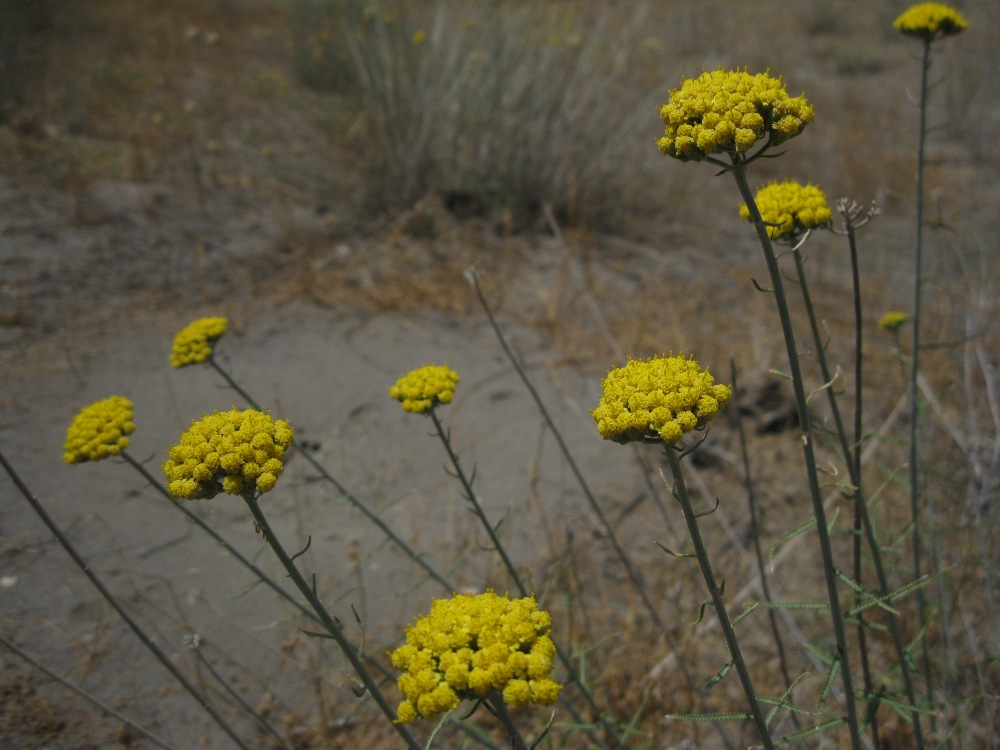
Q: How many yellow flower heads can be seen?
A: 10